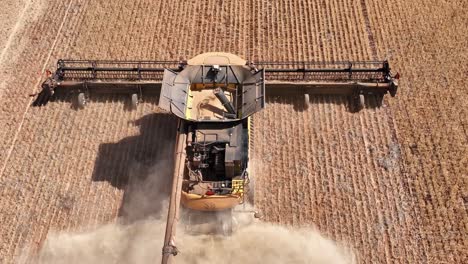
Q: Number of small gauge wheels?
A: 4